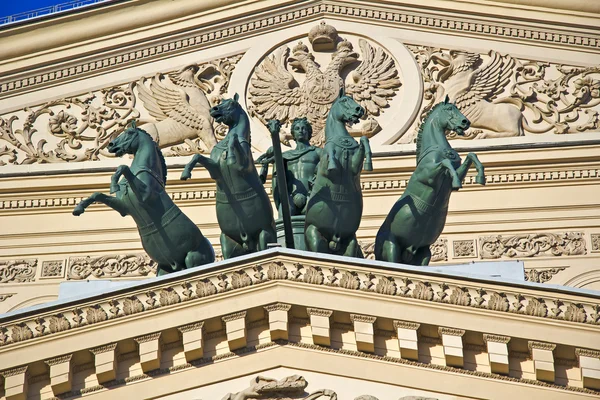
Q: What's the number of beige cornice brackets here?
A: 14